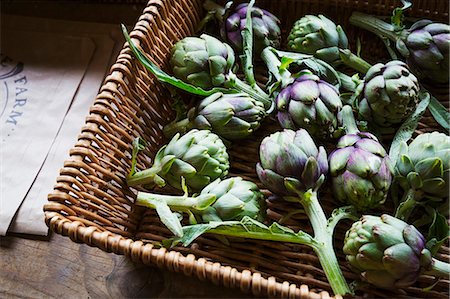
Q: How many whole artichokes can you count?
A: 13